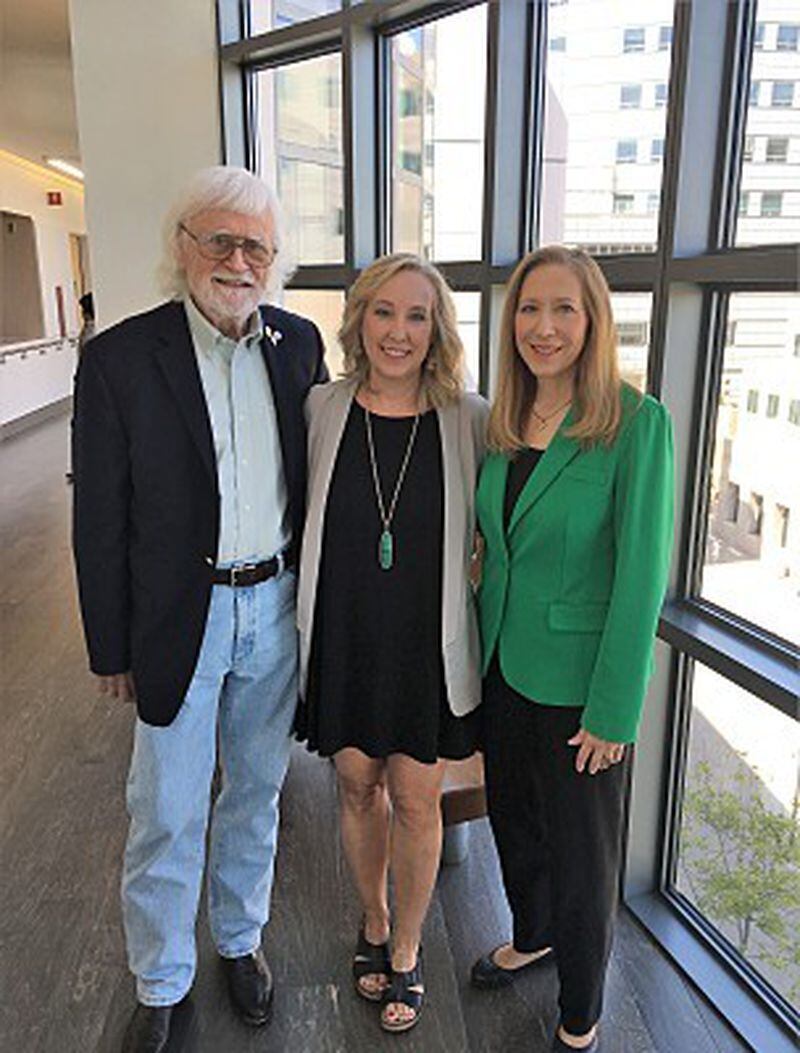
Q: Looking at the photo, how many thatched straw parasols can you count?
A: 0